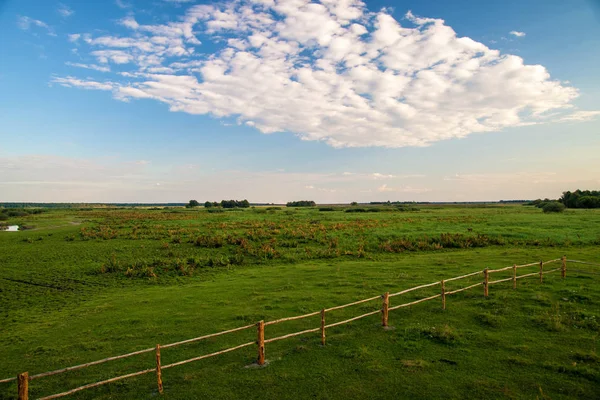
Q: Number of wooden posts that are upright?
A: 10